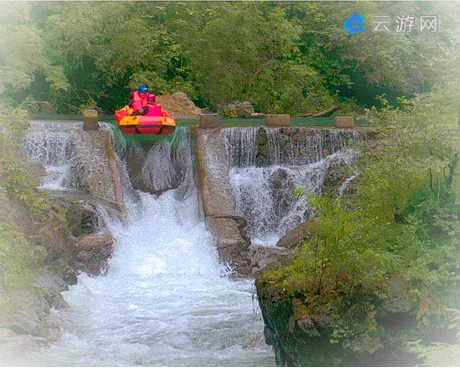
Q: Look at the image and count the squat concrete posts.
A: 4